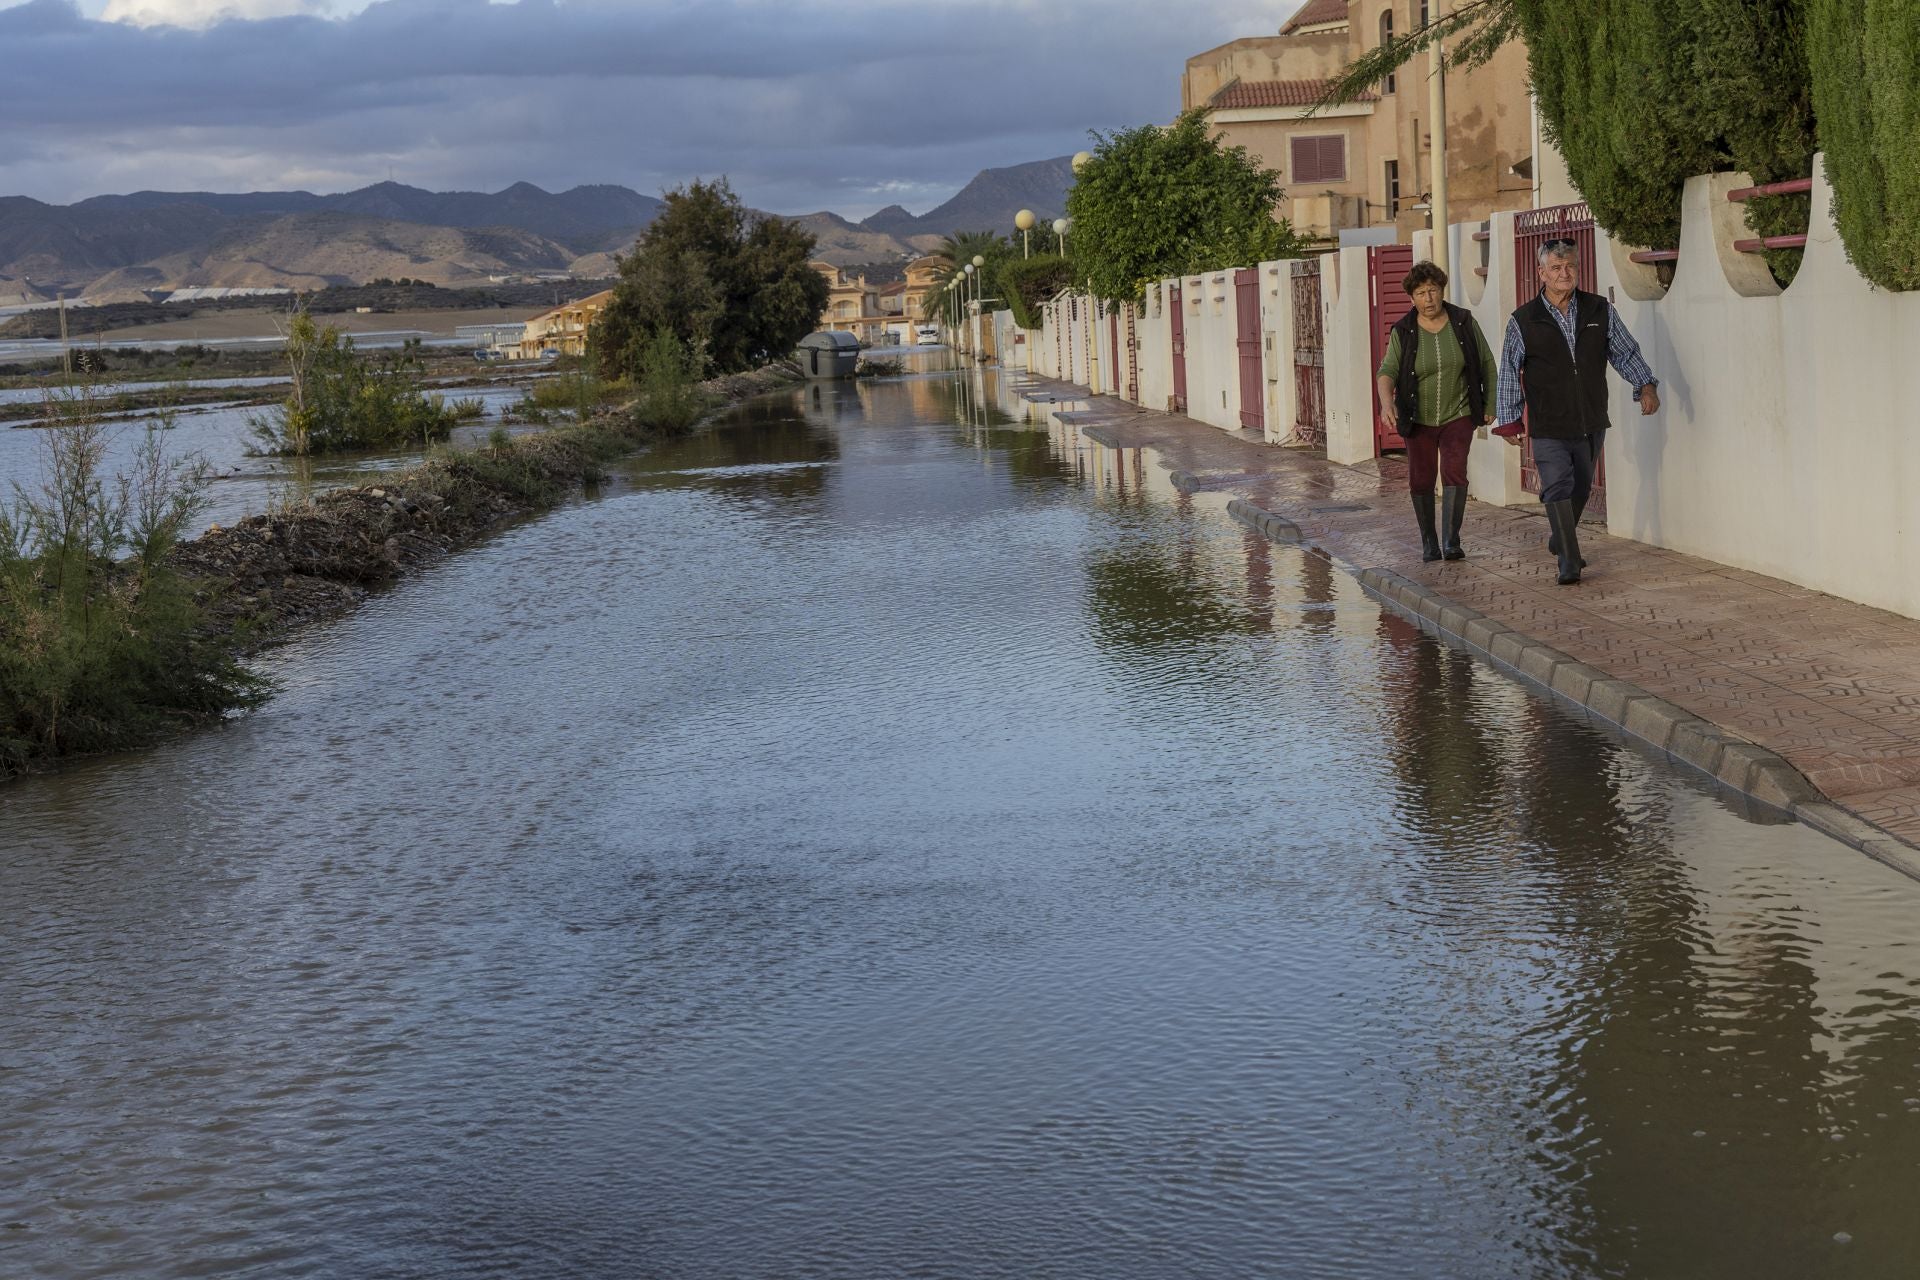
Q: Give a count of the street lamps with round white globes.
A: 9